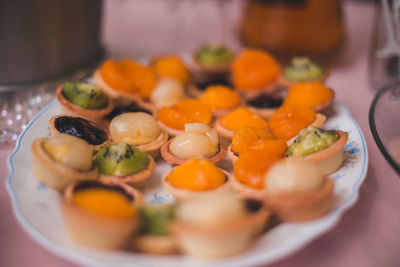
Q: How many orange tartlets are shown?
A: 12